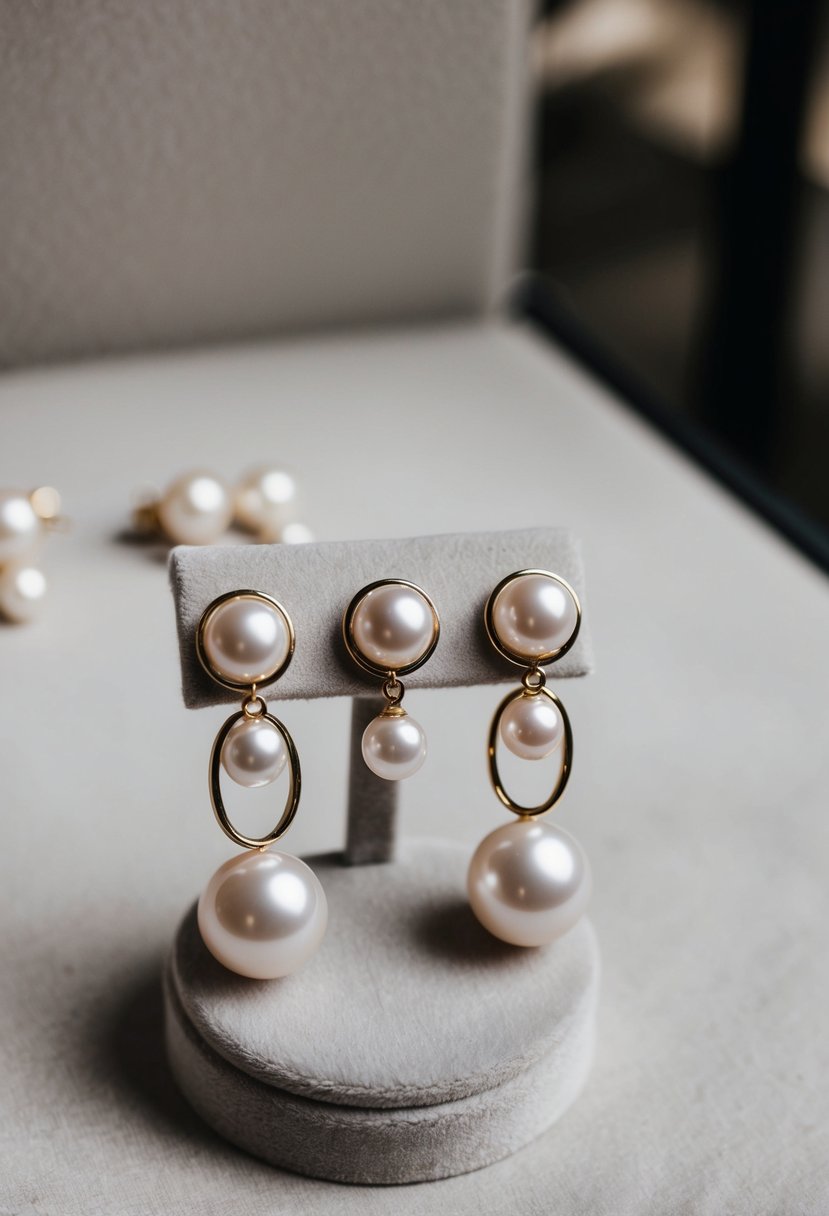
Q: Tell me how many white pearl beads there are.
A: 13